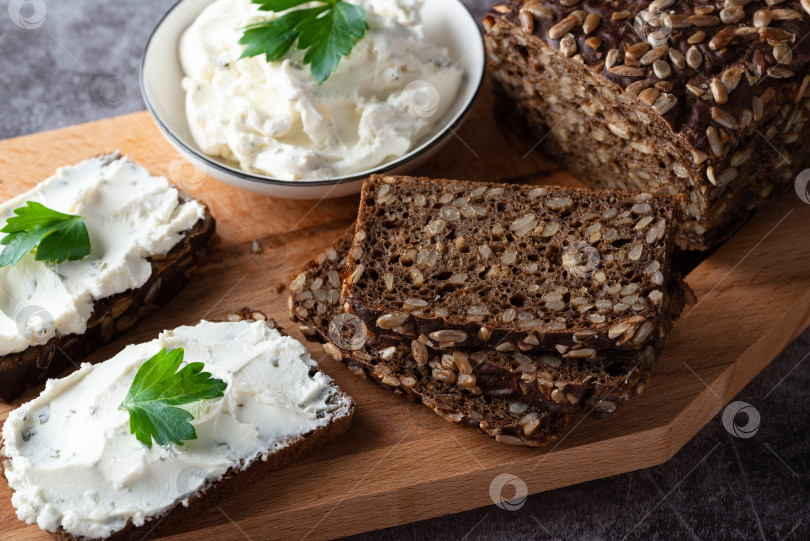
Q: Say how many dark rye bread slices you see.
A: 5